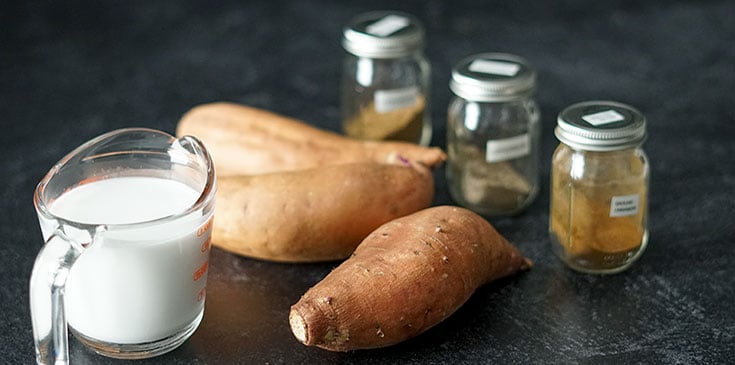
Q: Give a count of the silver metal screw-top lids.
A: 3